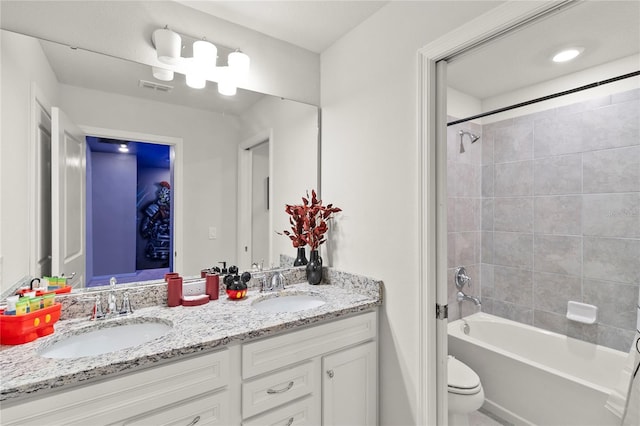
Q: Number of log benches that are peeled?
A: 0